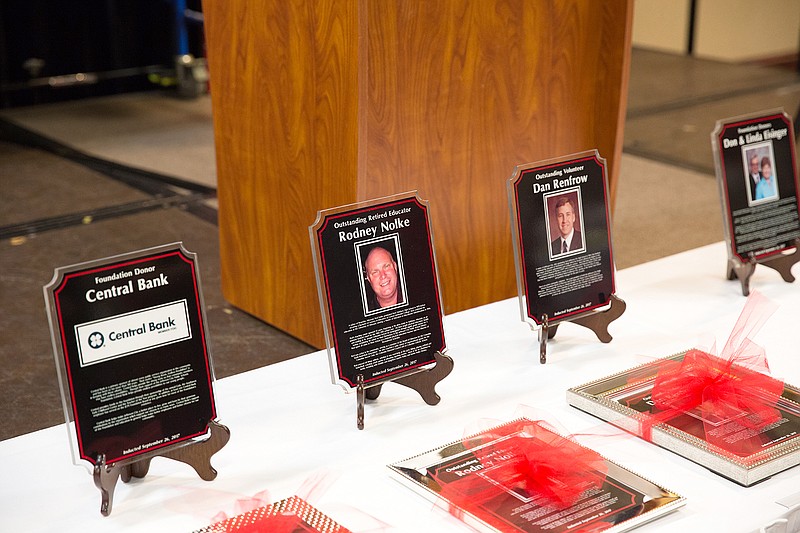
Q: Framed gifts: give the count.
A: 3